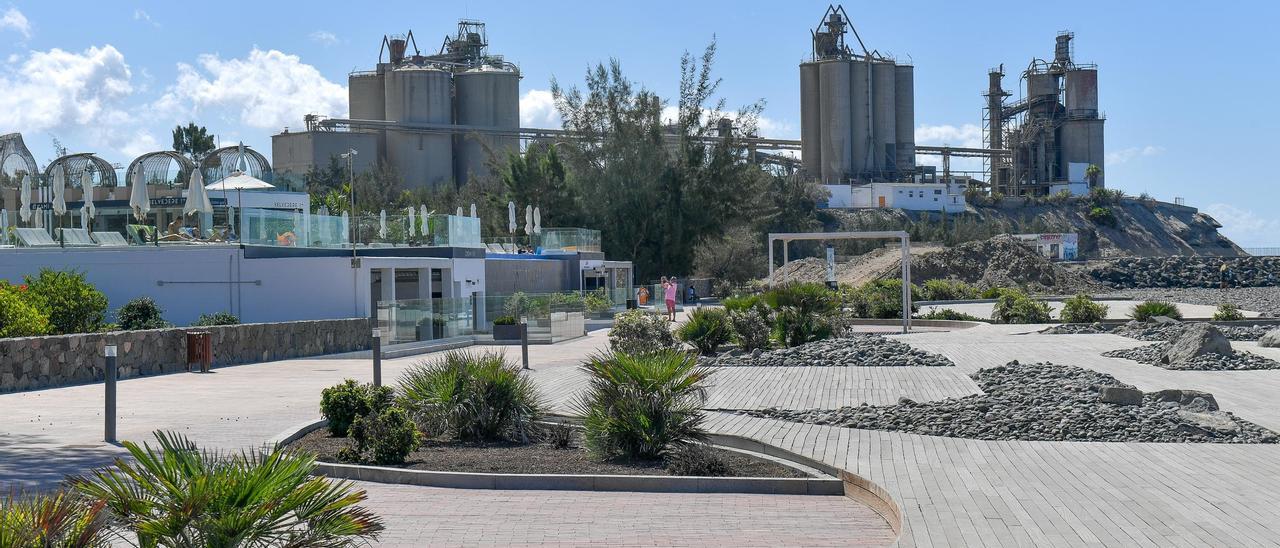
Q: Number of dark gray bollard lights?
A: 3